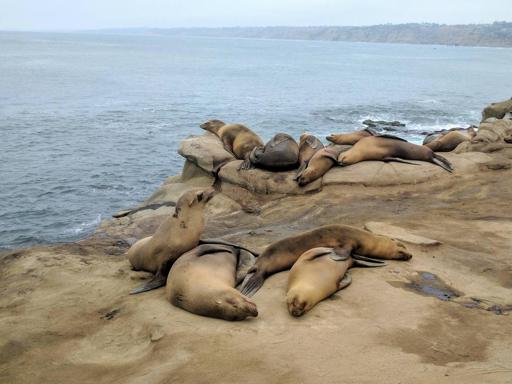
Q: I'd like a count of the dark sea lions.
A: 1